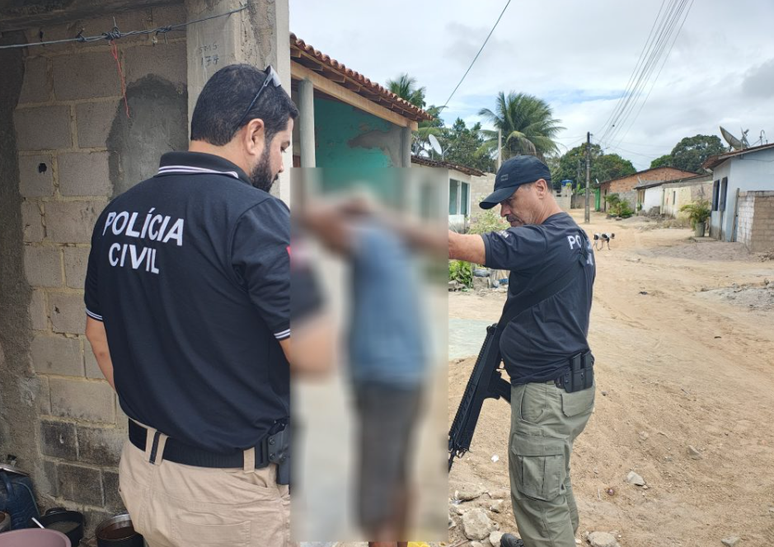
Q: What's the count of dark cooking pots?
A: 2